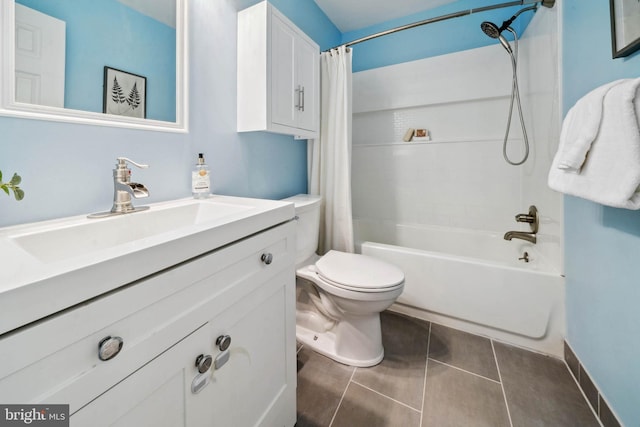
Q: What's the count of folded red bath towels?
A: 0